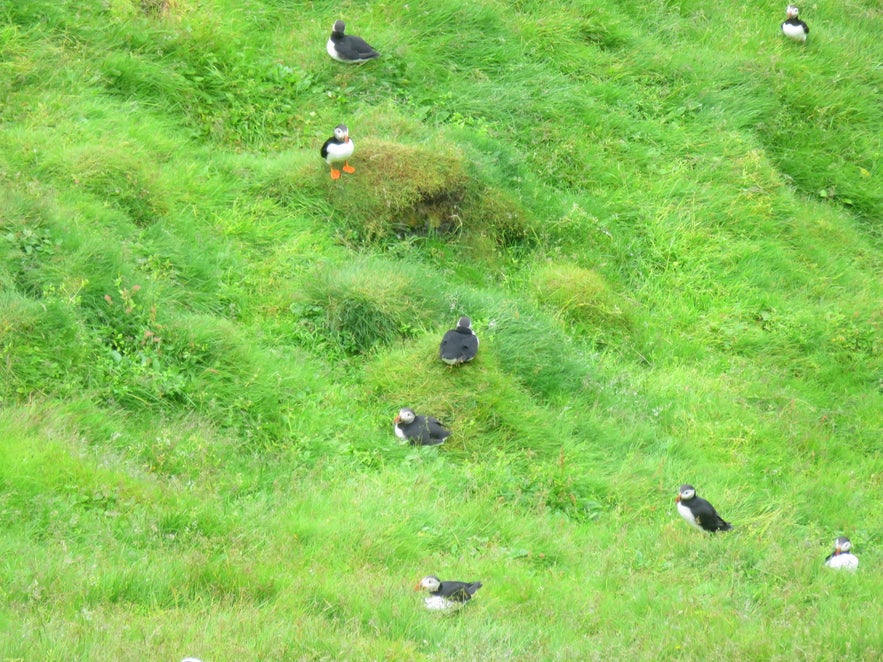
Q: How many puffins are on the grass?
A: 8